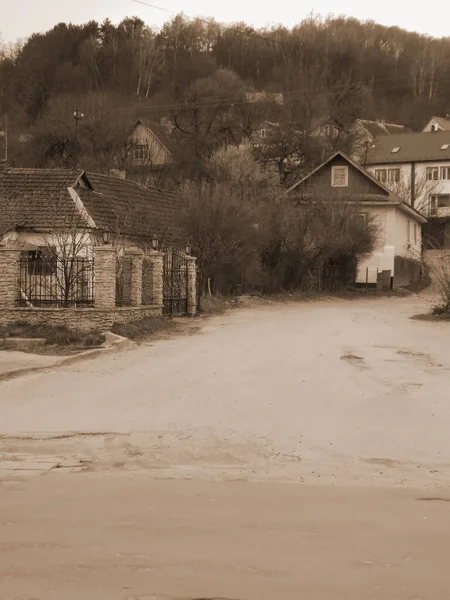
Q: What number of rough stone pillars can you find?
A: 5